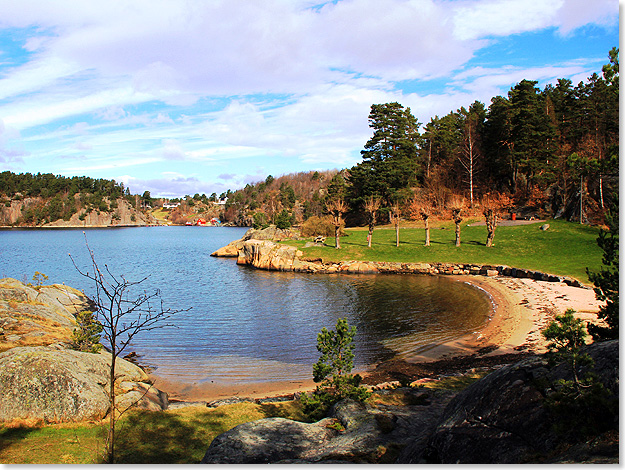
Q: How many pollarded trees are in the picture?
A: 6